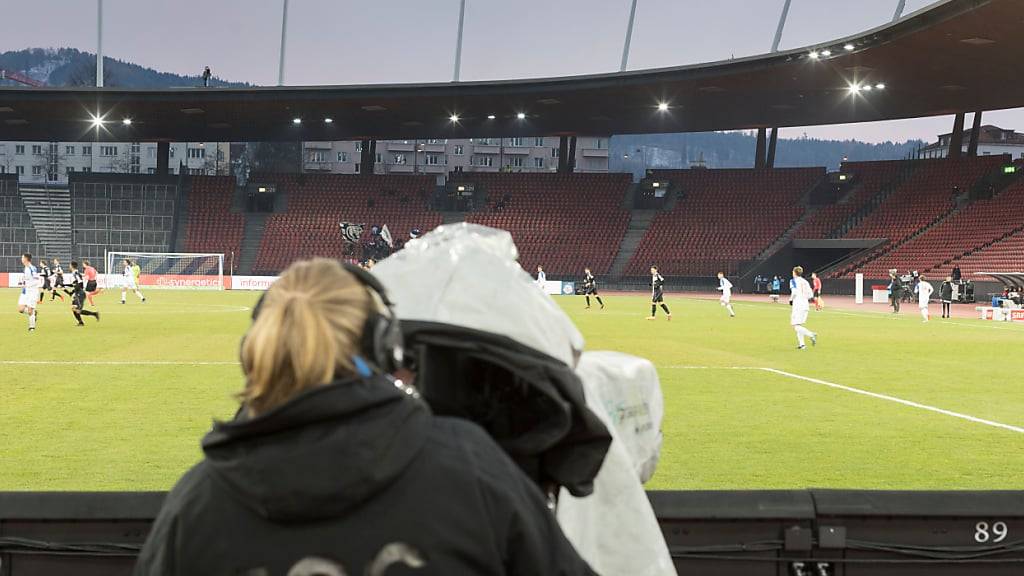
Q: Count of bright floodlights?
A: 14